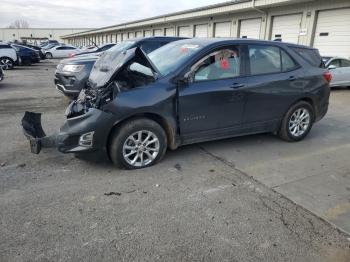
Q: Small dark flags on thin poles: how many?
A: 0